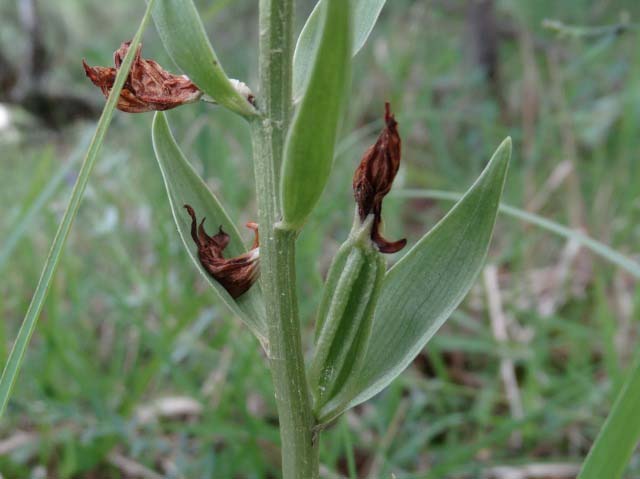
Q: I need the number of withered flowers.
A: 3